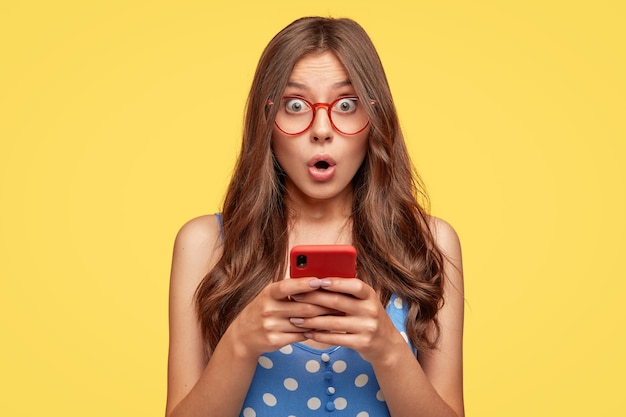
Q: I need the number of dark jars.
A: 0